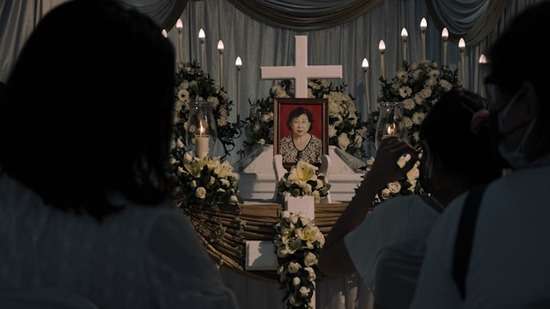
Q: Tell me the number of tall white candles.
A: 12